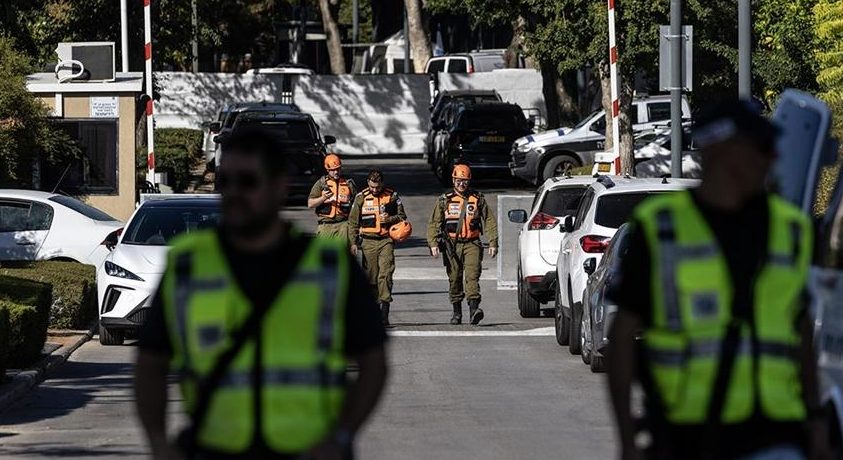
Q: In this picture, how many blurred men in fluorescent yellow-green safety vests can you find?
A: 2